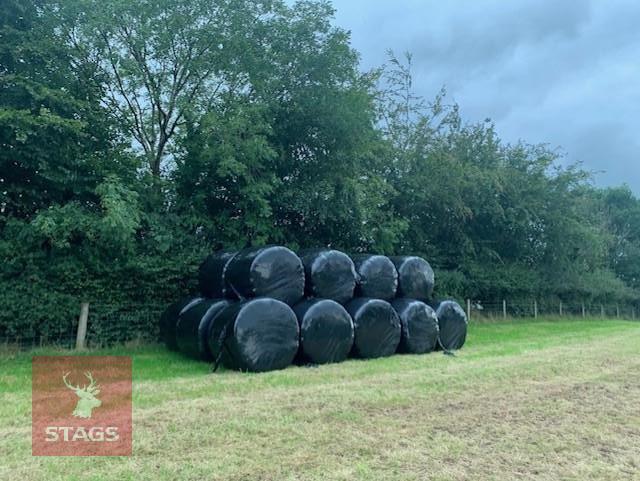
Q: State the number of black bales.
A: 12